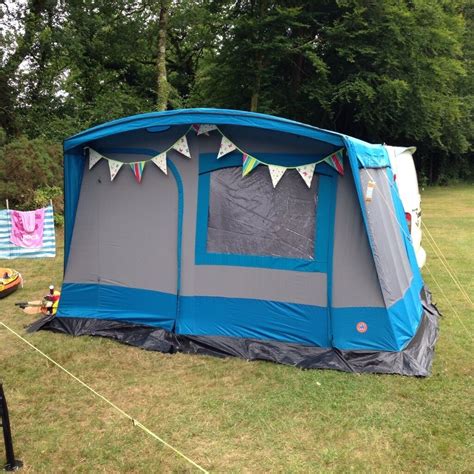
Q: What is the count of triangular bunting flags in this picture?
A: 12